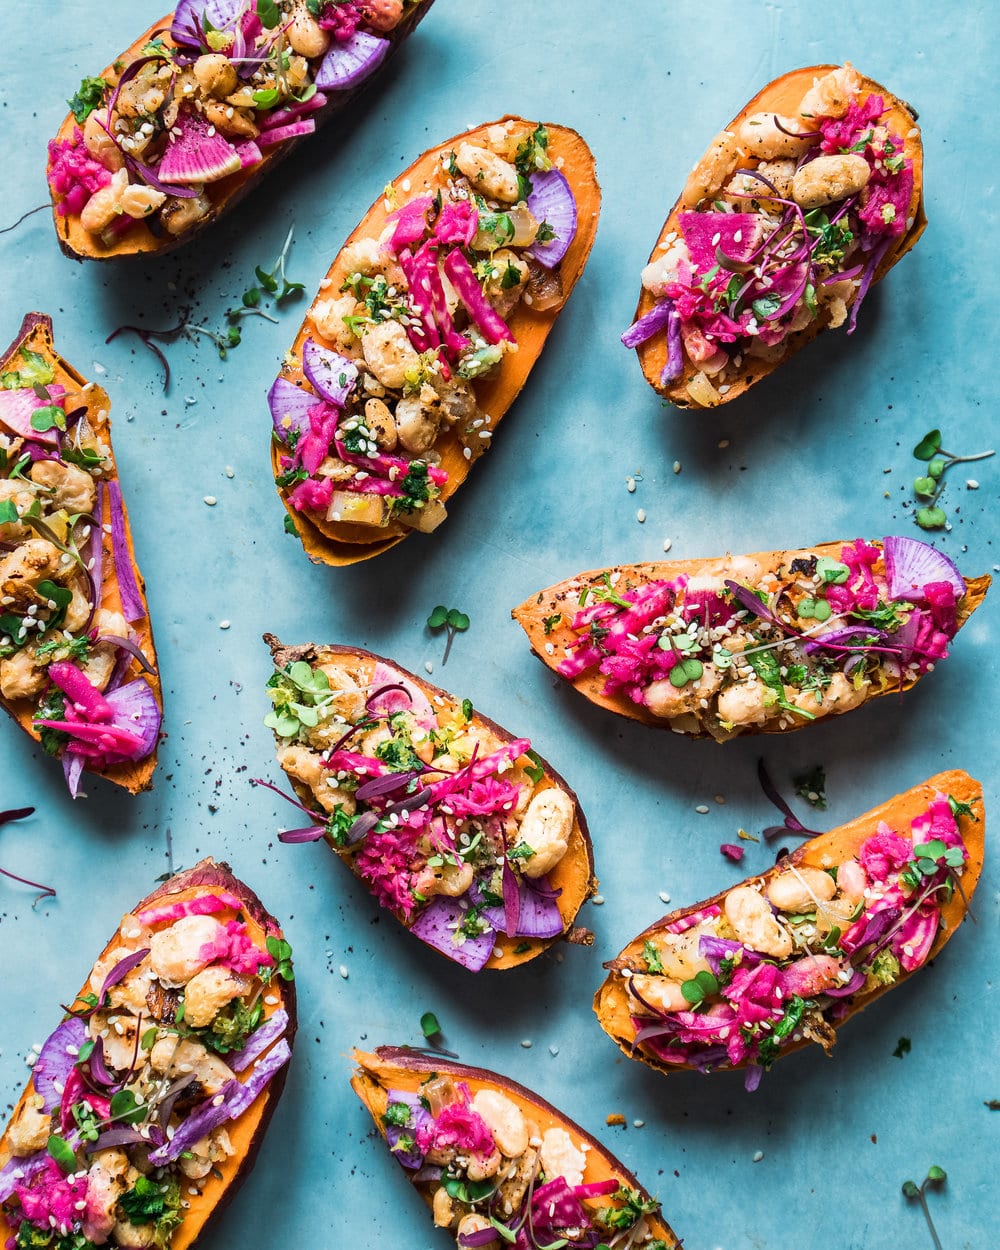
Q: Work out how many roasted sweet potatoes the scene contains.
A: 9